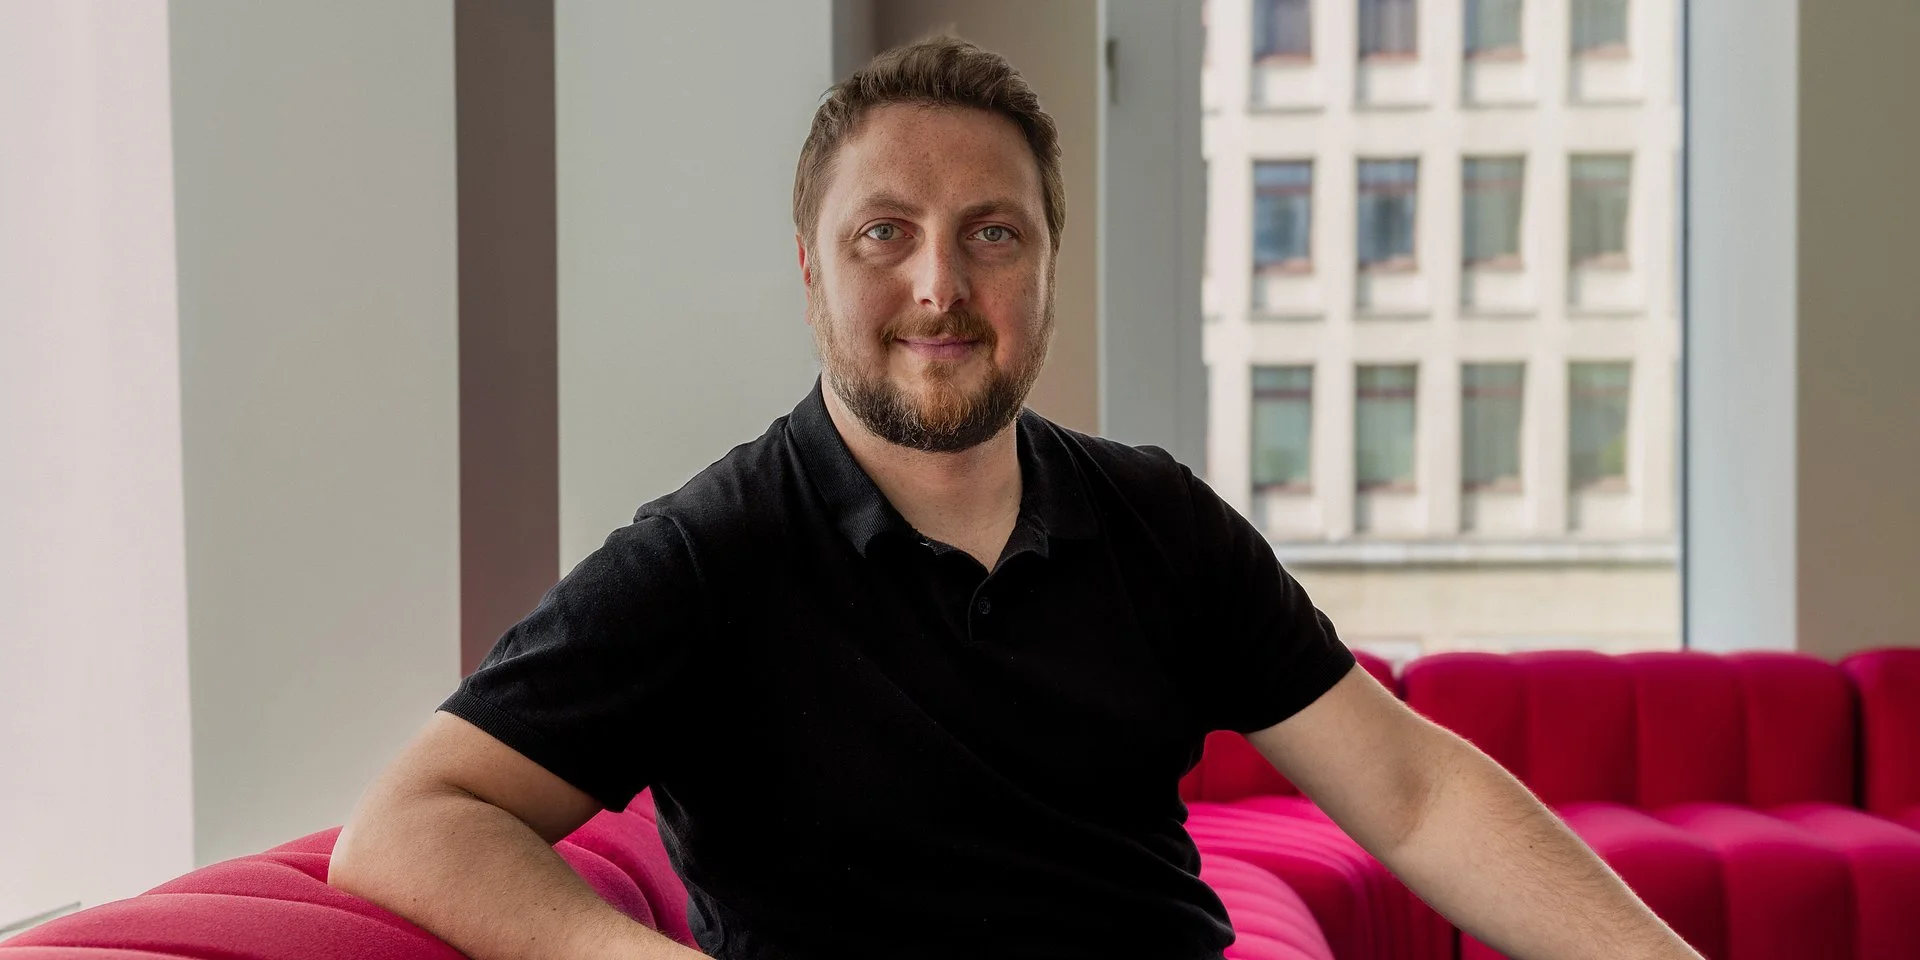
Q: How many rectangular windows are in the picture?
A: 12